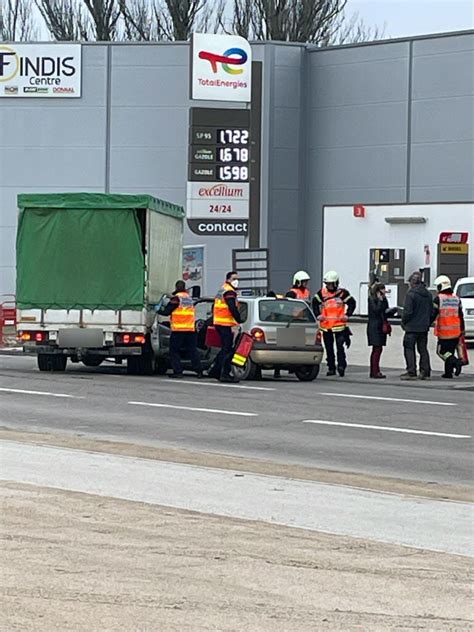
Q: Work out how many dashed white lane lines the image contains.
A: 5